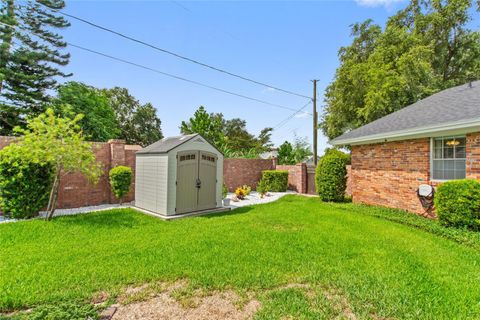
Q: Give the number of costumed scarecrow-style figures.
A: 0